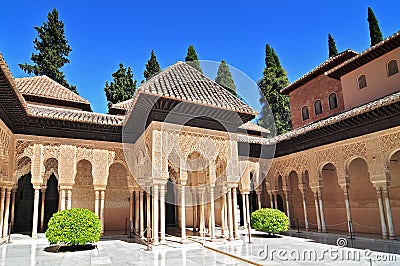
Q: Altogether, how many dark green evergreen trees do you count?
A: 8